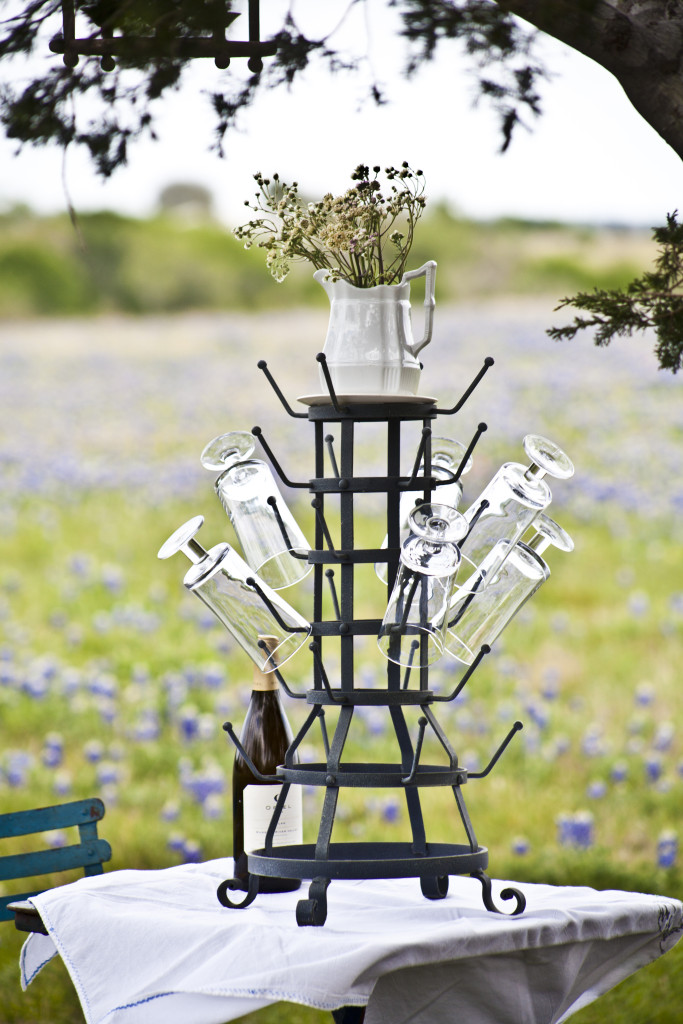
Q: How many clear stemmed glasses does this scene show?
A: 6